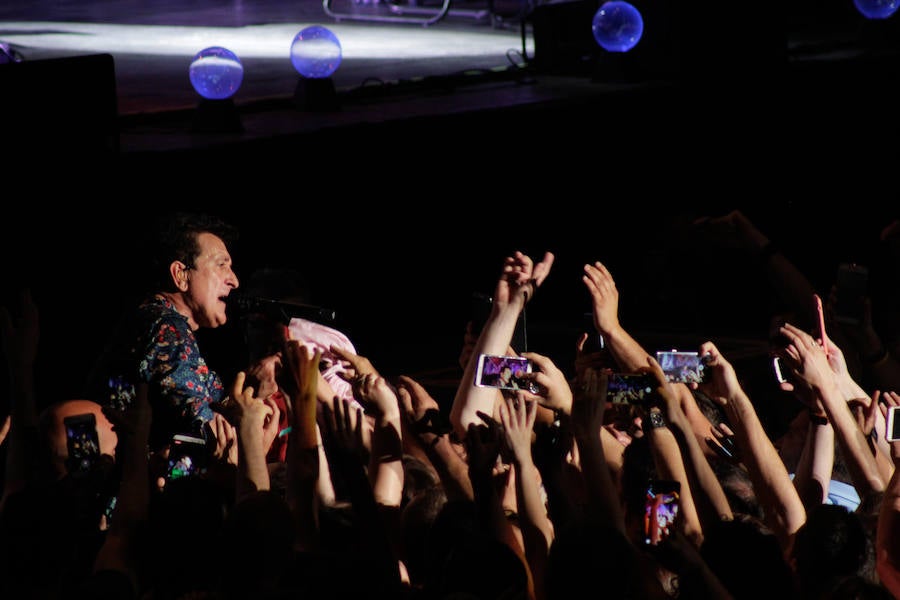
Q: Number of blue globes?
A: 4